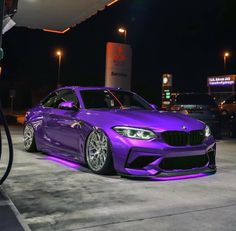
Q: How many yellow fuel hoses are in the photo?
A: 0